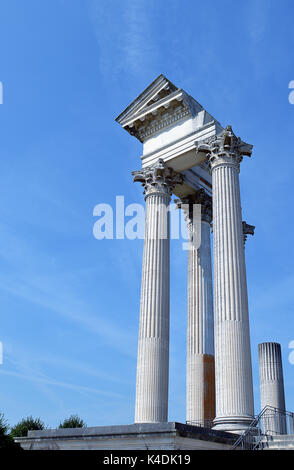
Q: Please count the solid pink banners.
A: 0